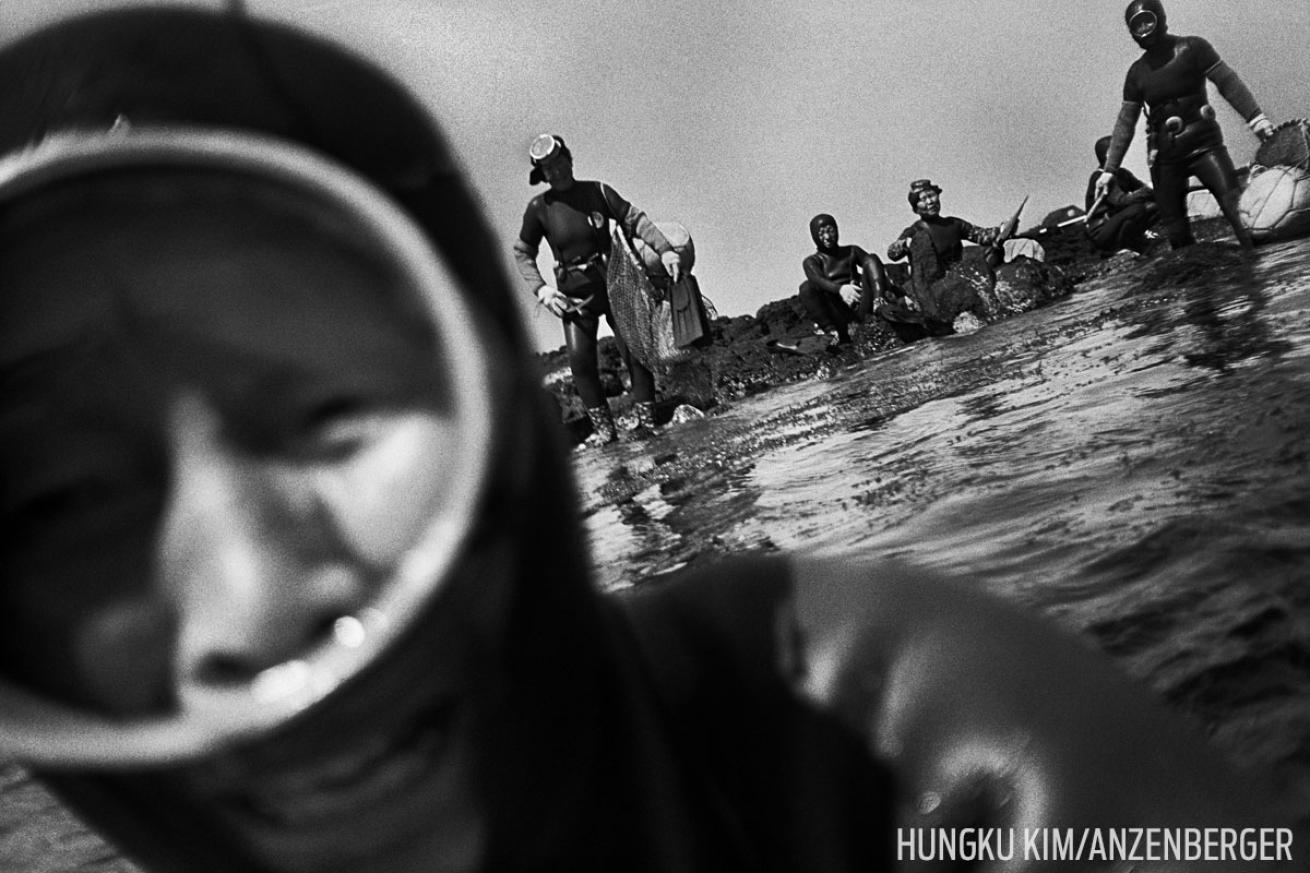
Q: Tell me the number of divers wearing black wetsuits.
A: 6